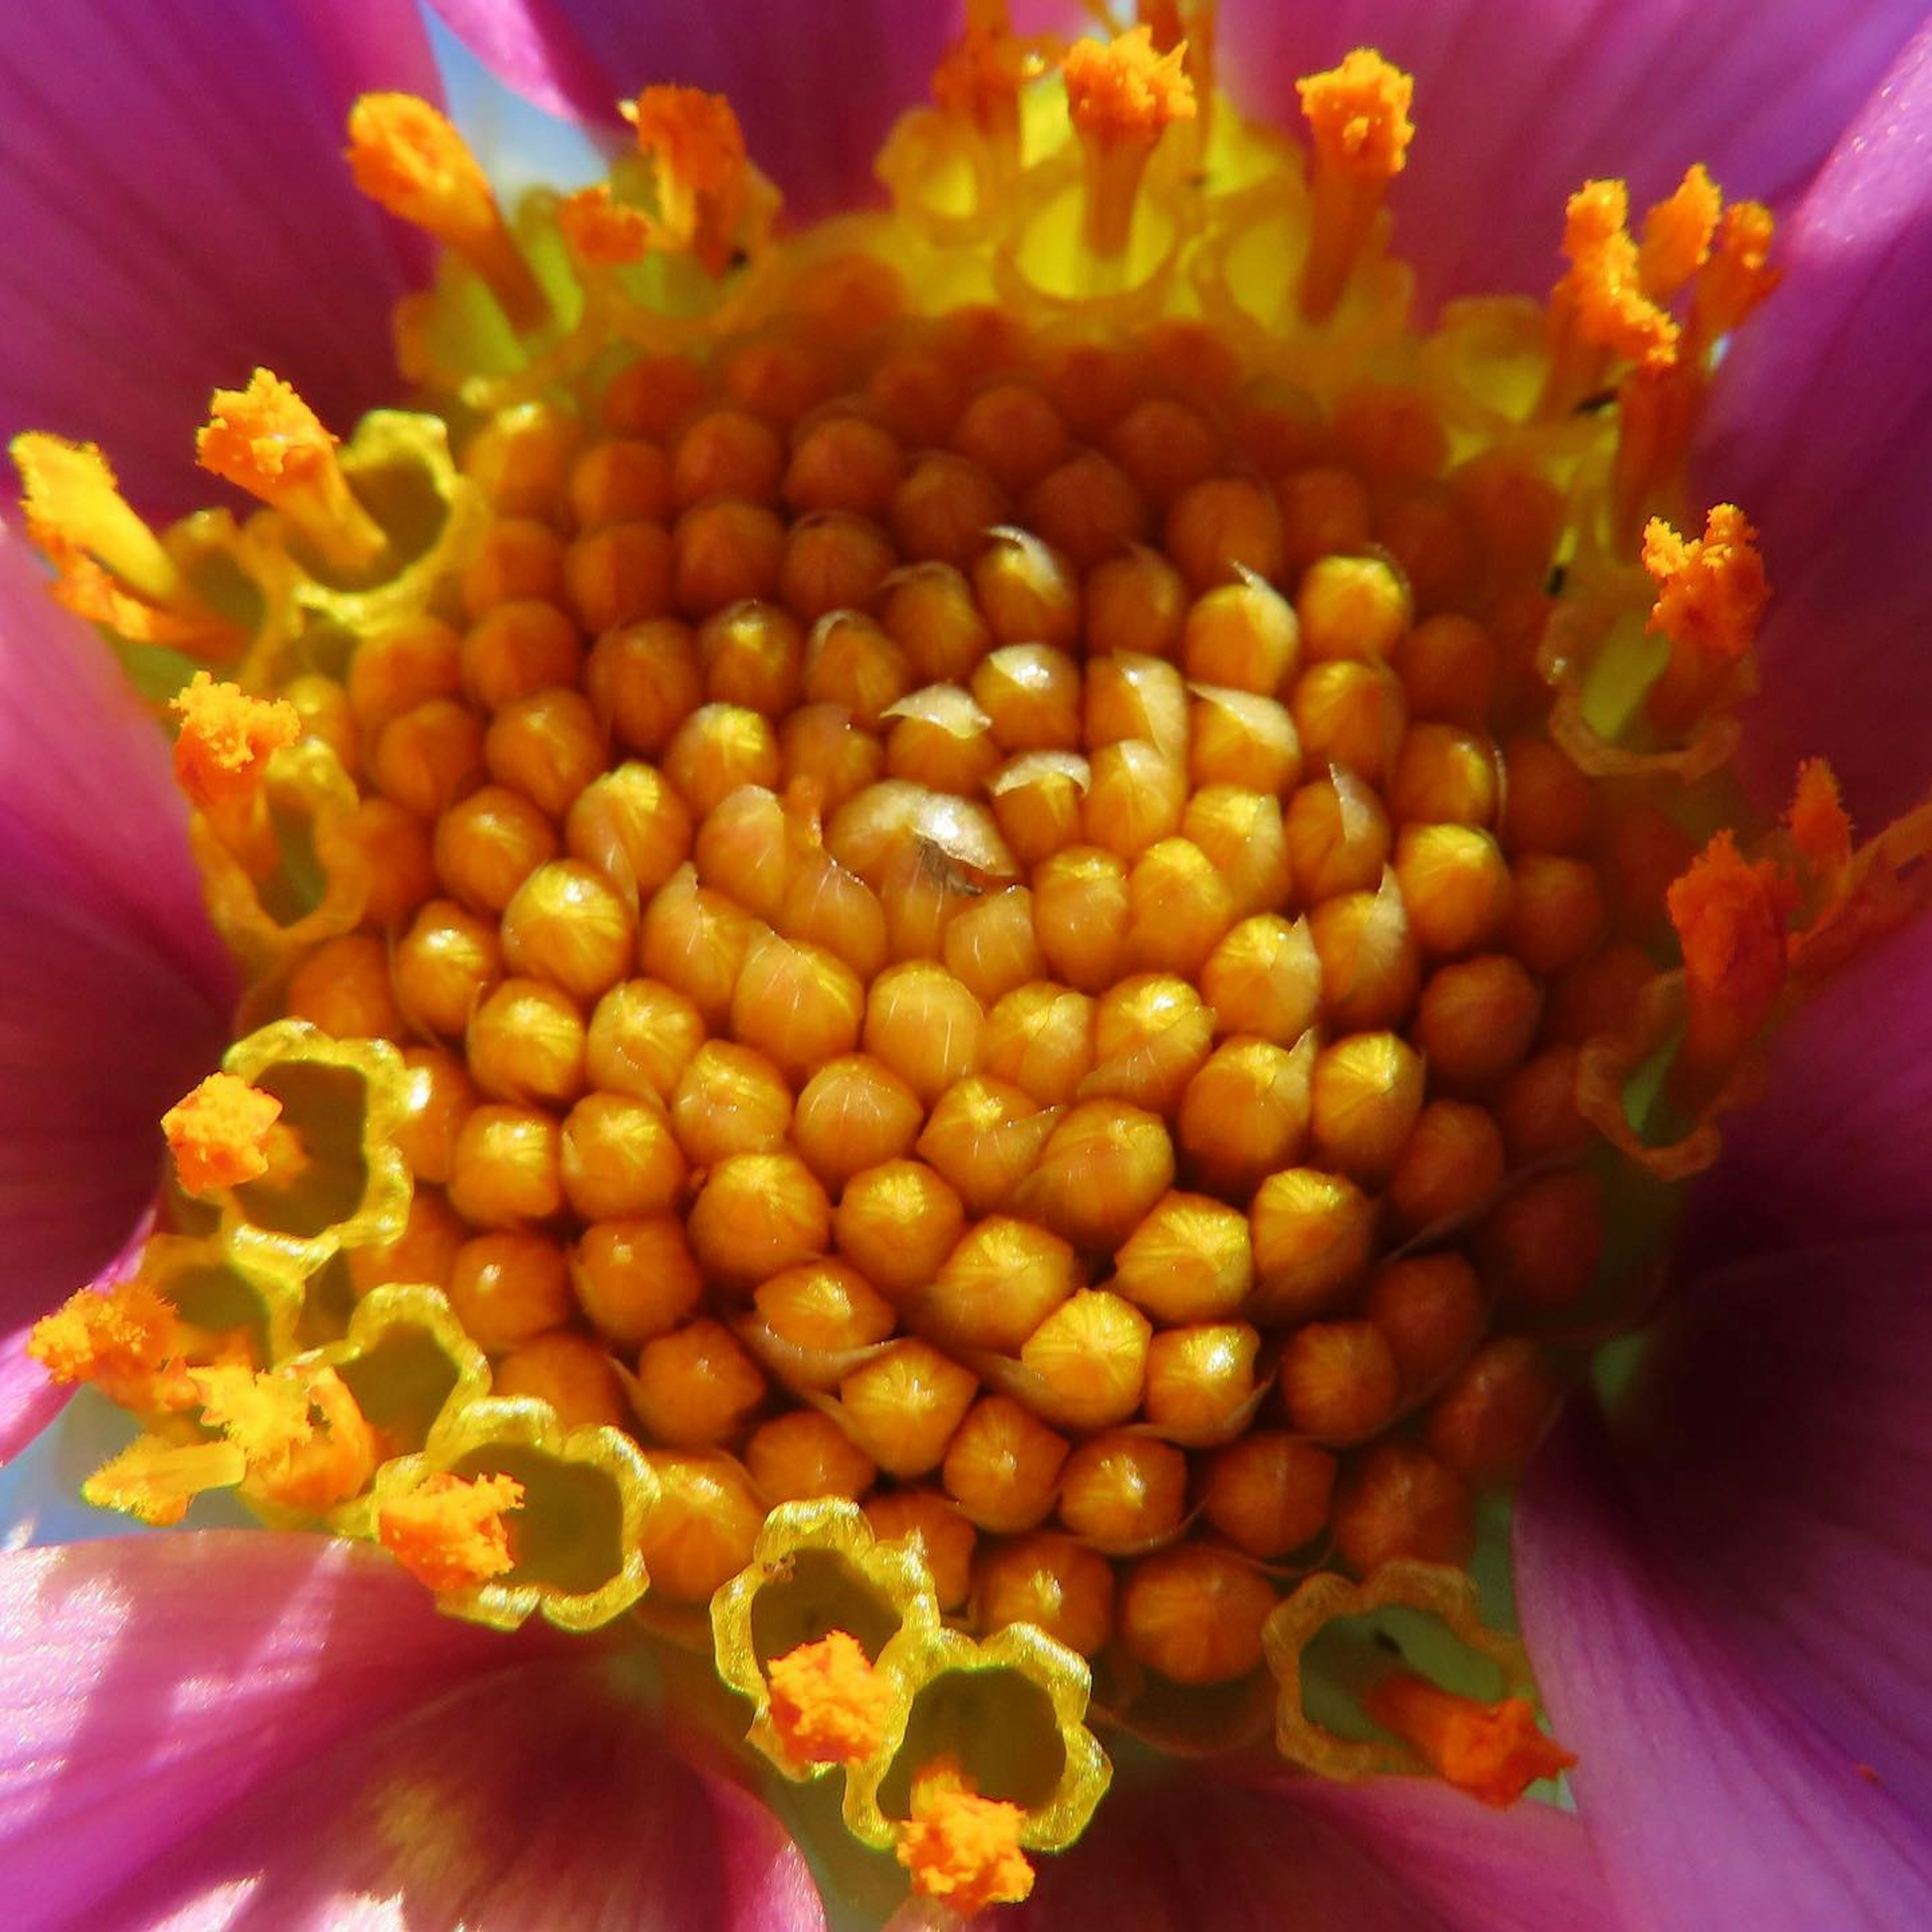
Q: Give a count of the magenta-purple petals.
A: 8